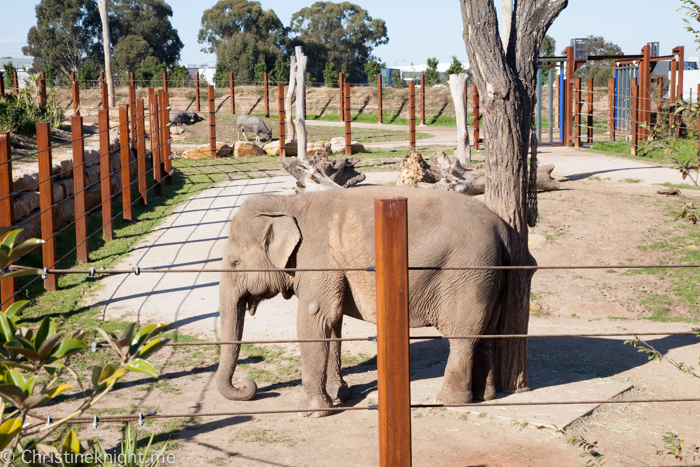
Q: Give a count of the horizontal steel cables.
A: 3